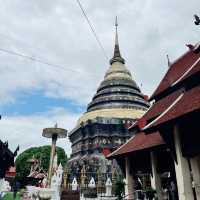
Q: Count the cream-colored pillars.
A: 4